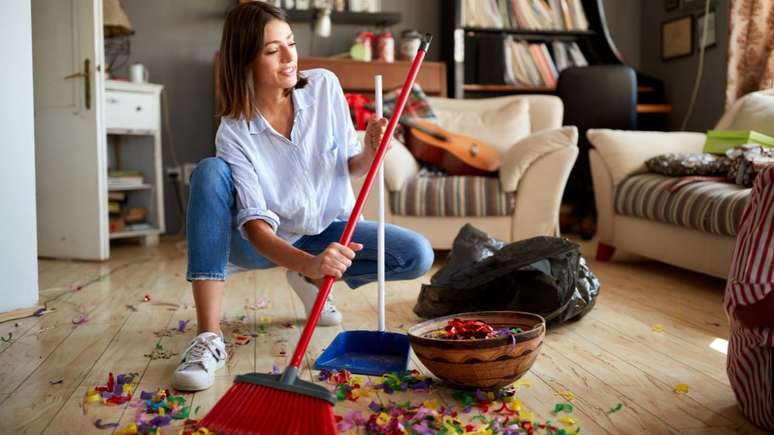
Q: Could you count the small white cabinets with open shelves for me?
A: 1